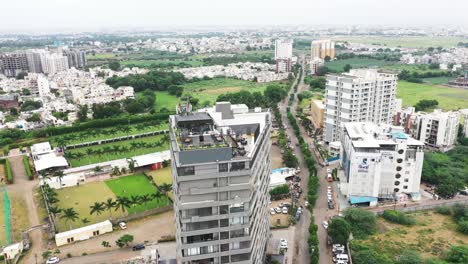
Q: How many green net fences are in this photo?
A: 1